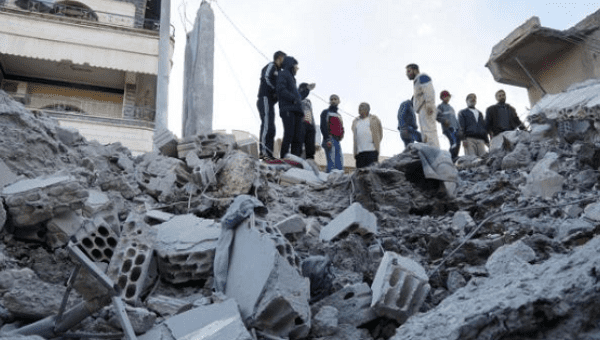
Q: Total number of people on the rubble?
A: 10